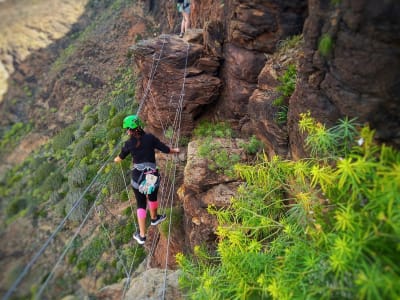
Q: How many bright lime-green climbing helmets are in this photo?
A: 1